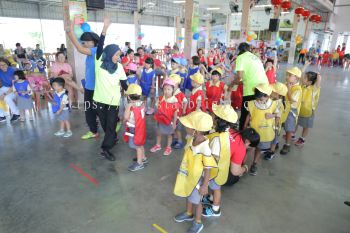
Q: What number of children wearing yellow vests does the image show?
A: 6